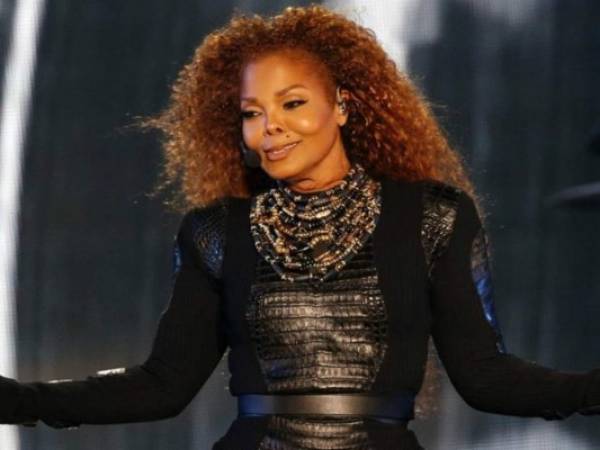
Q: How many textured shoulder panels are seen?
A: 2